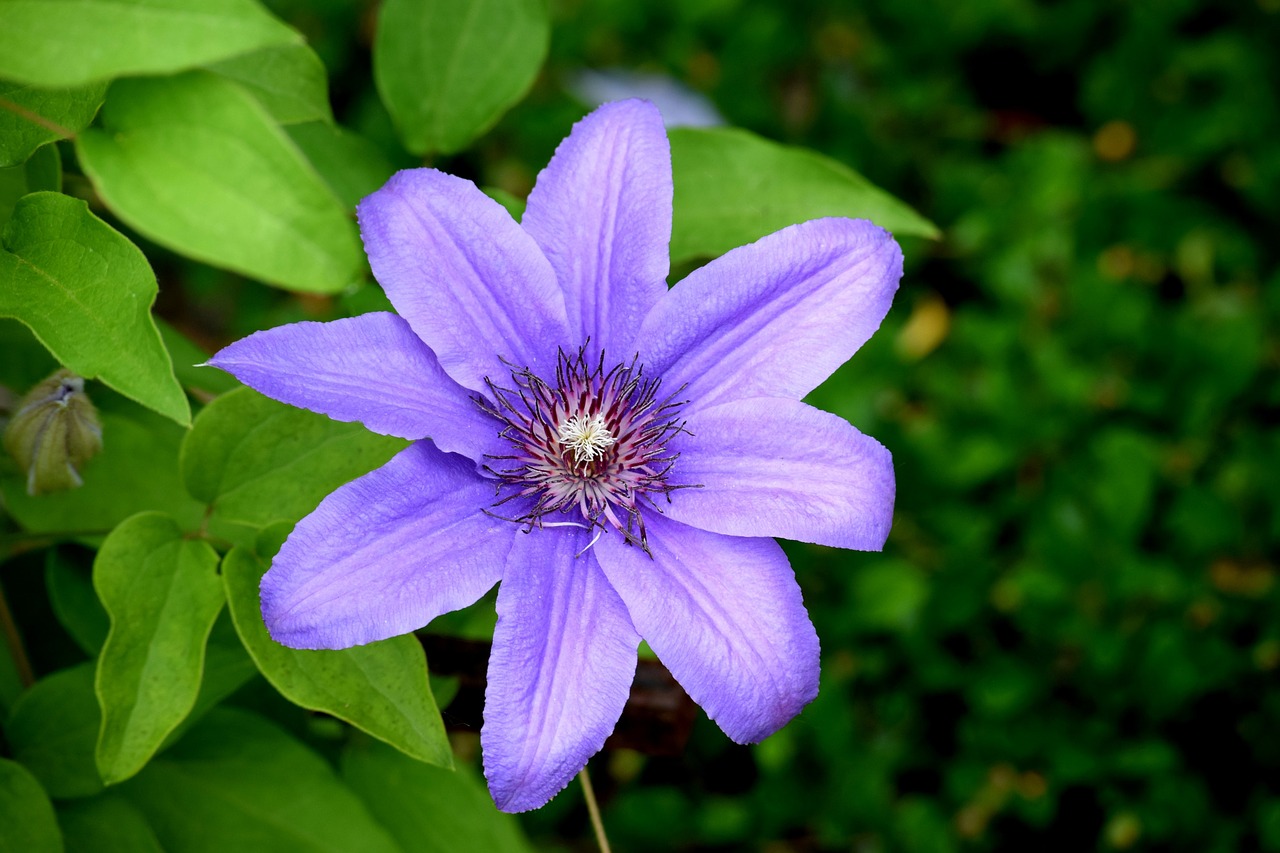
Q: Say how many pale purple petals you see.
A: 8